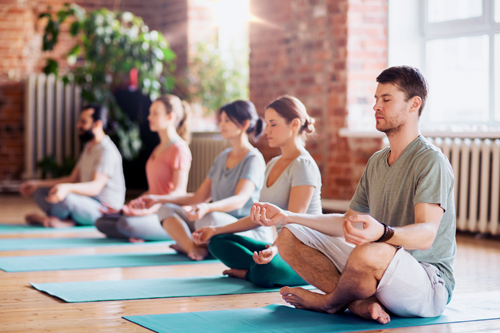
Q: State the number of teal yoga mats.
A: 5